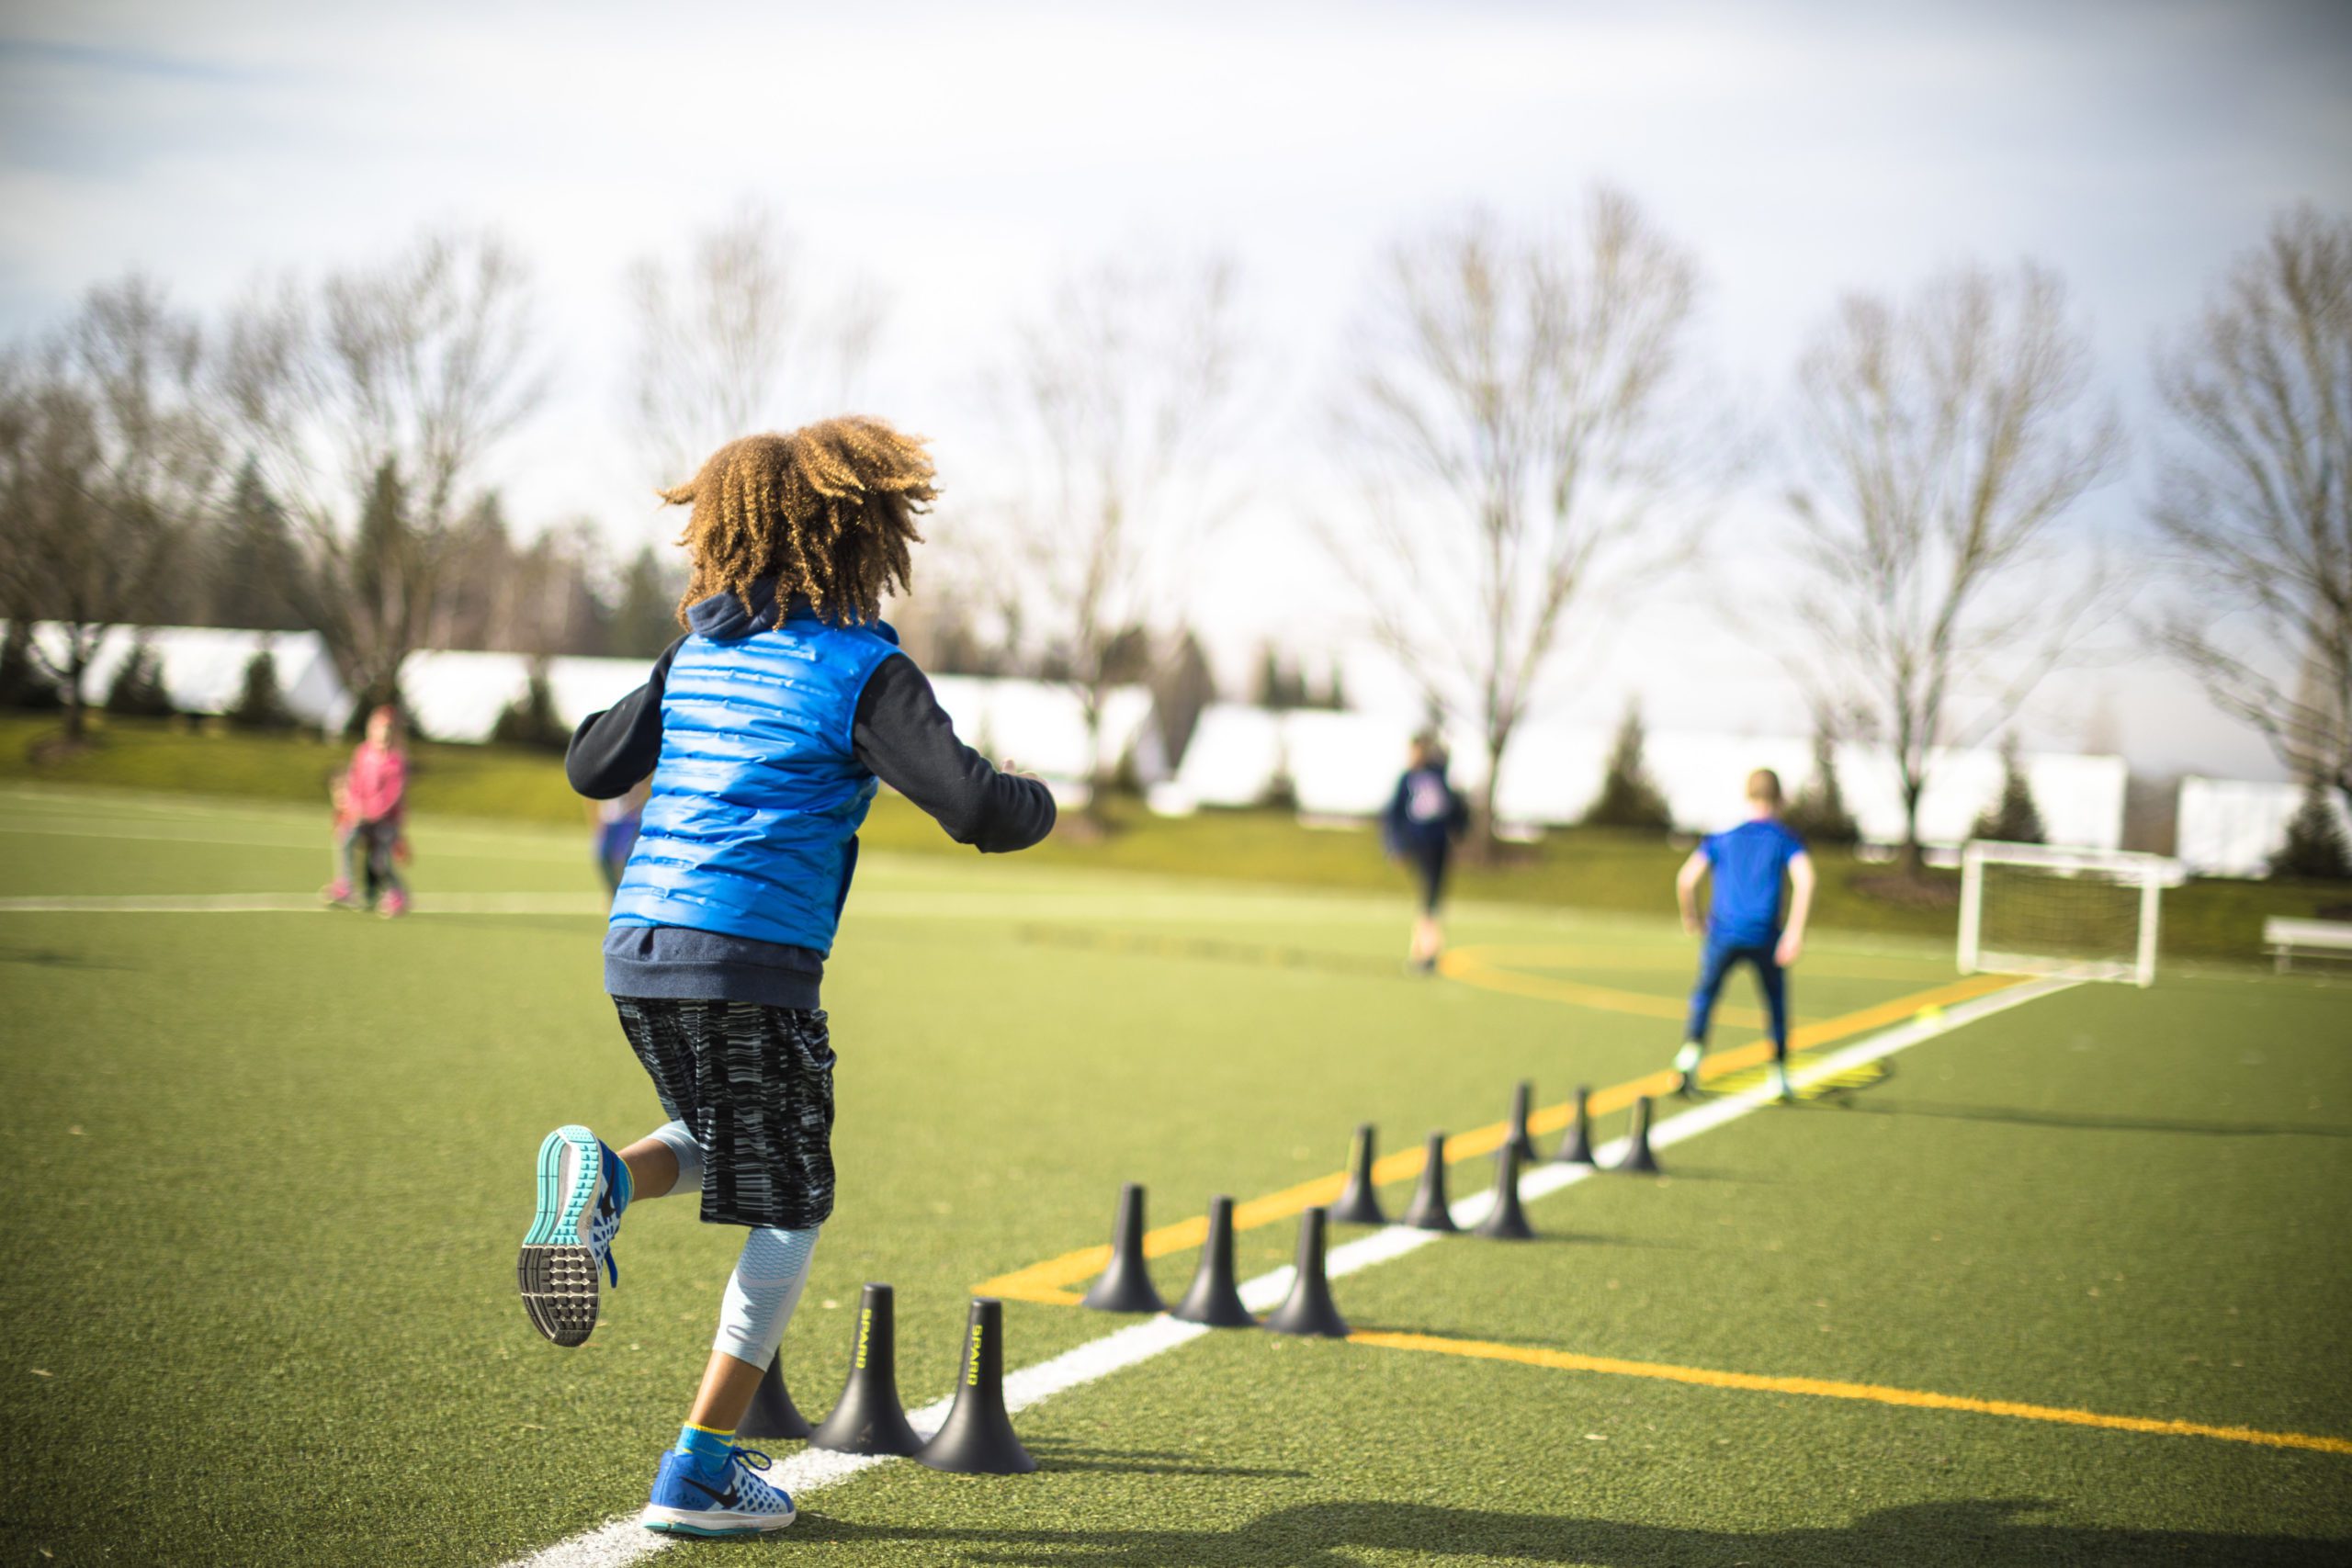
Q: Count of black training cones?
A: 12